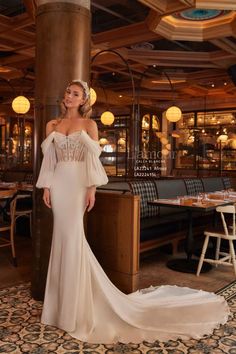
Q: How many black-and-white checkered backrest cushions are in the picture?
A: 3